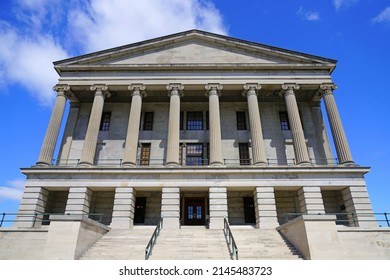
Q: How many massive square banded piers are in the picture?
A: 8